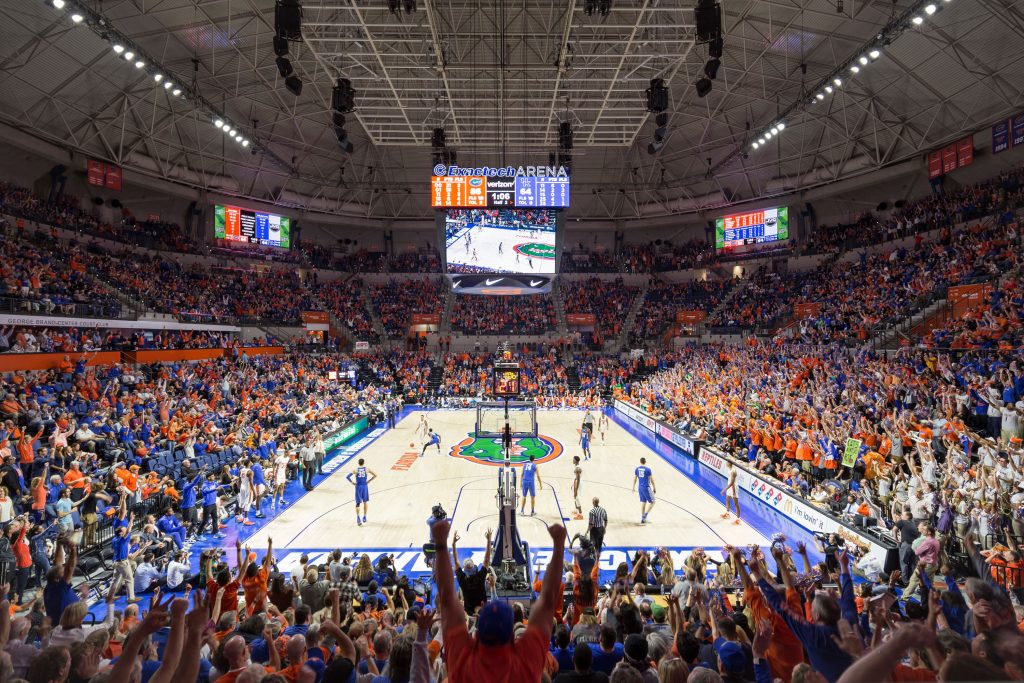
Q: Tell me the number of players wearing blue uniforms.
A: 5